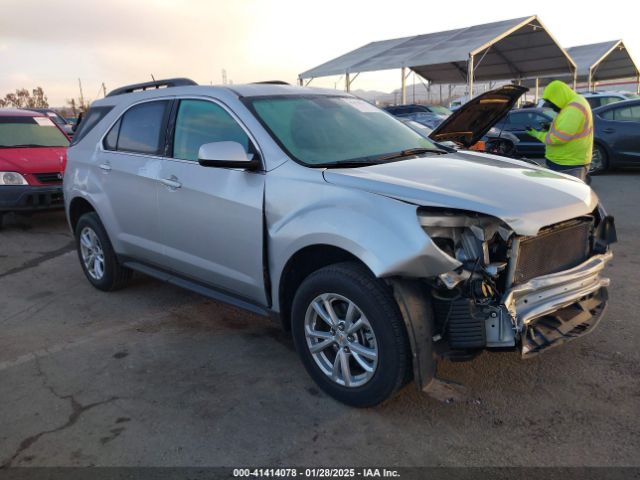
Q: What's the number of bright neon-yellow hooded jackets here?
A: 1